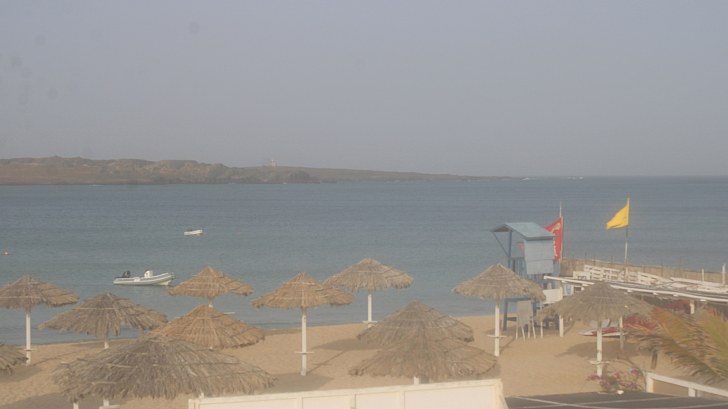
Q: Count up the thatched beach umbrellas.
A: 12